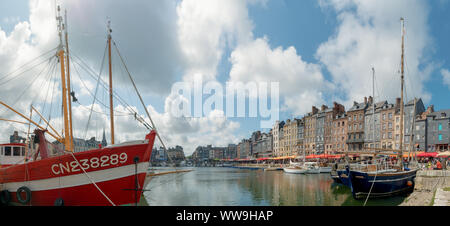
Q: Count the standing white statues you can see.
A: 0